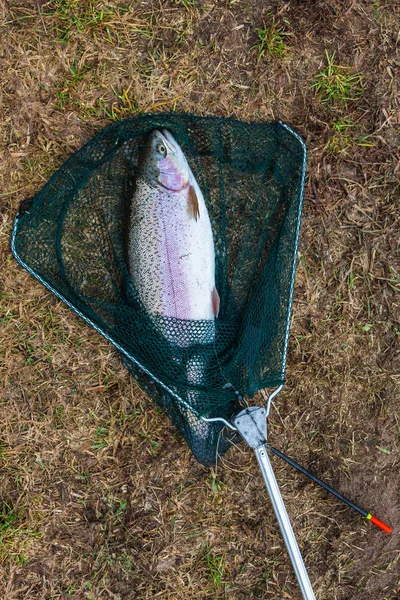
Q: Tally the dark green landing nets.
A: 1